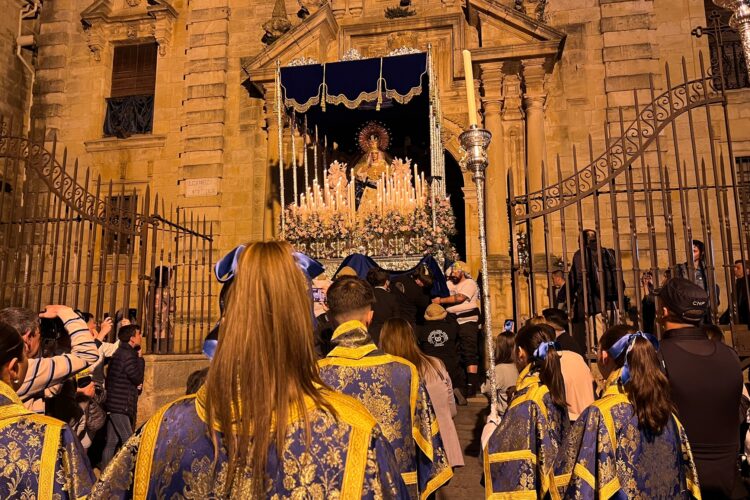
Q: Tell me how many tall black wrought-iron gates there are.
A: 2